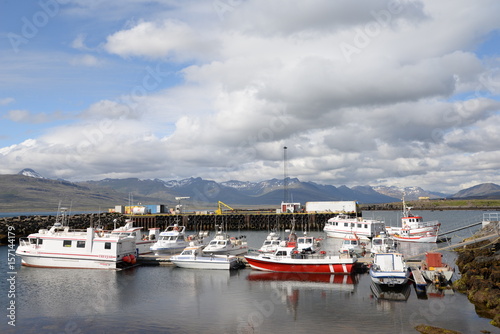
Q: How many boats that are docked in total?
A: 15